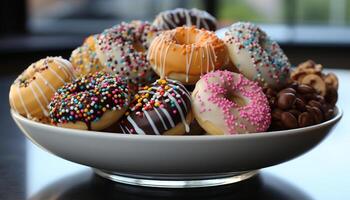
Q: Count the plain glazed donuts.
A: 0